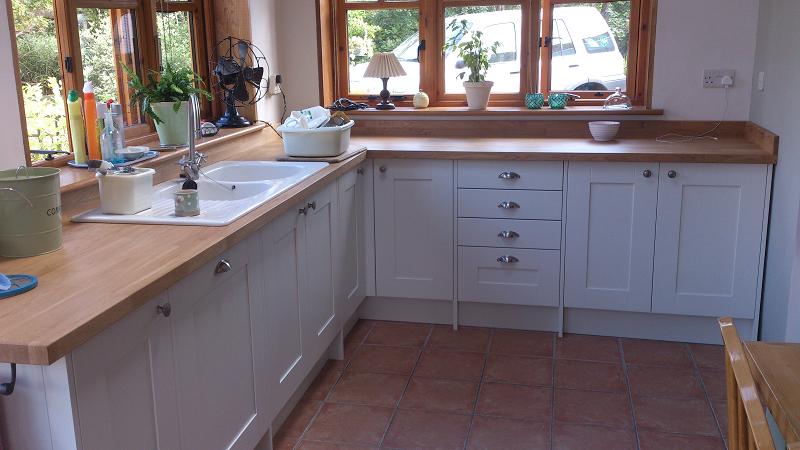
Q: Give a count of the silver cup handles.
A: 5